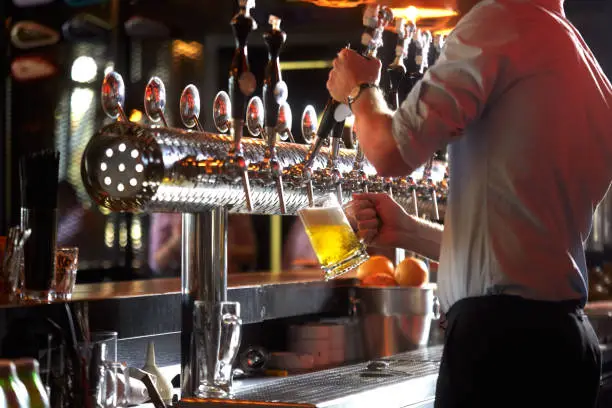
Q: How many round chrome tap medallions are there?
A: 7